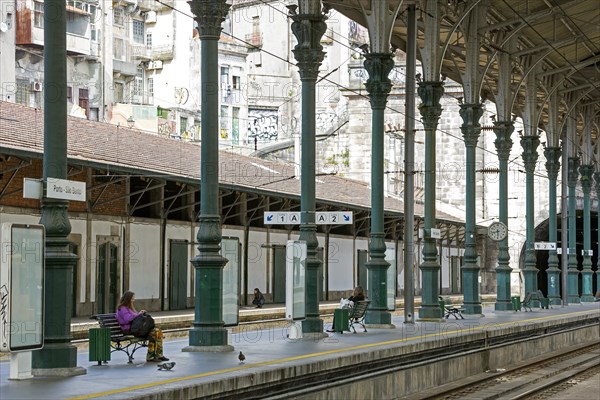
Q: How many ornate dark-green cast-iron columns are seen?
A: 12